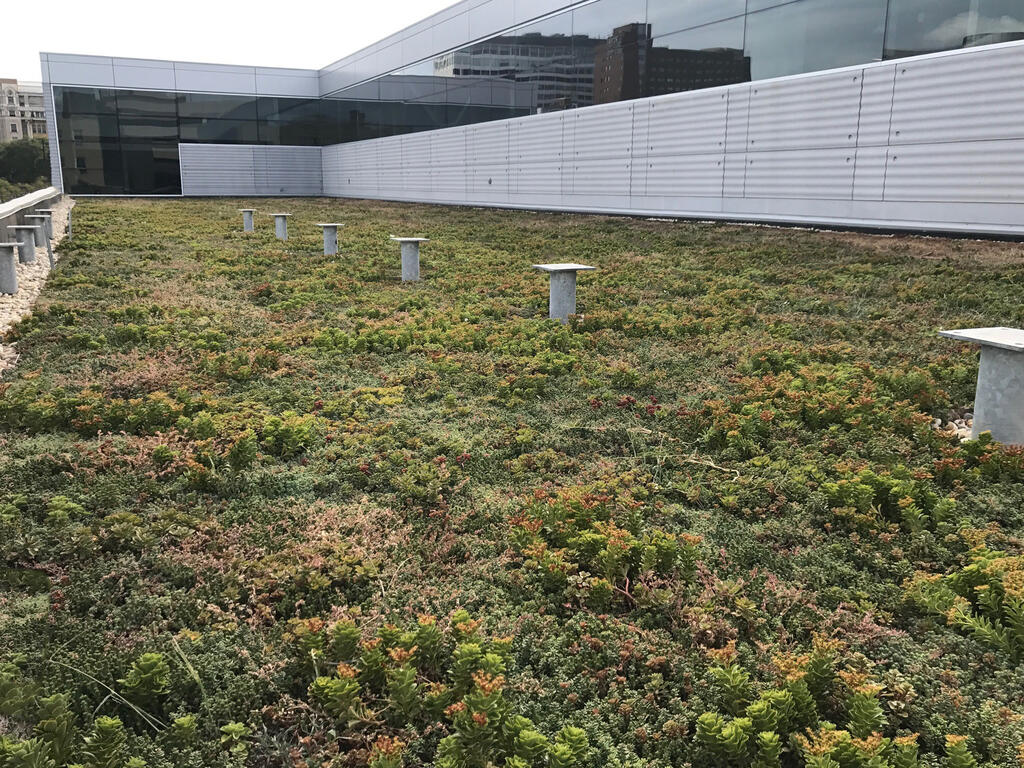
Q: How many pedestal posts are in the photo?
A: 10